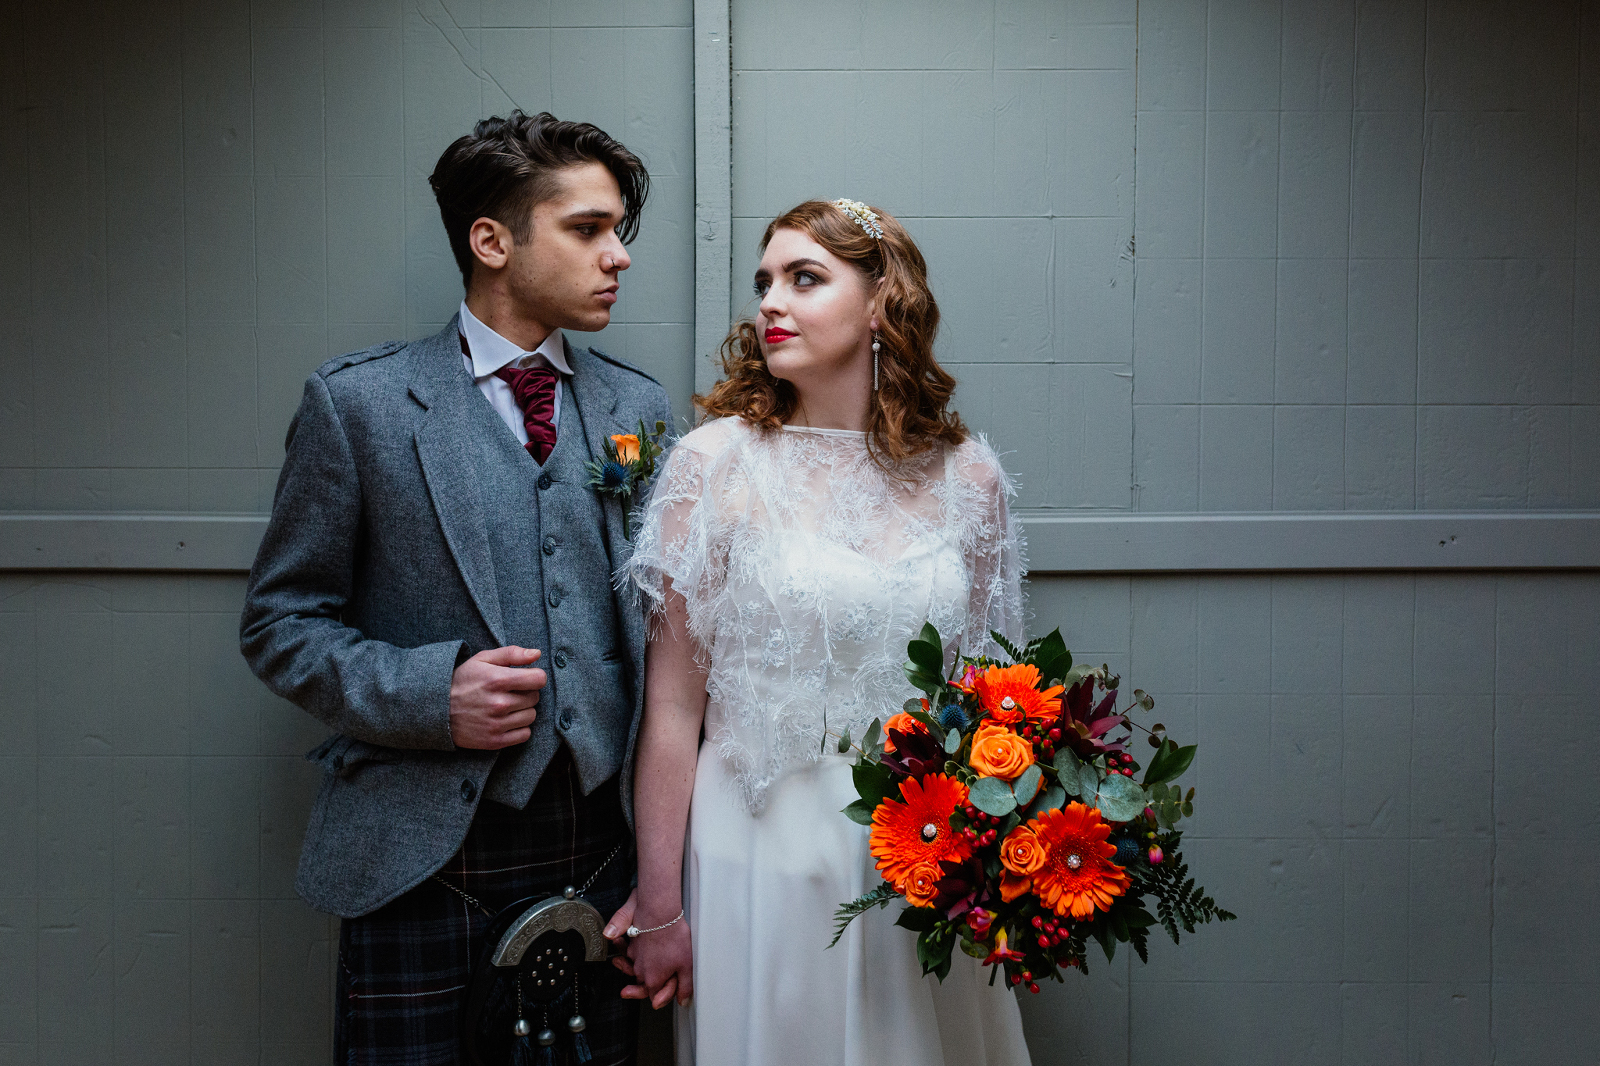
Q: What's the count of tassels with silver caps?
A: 3